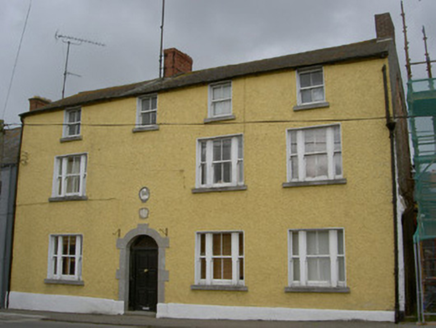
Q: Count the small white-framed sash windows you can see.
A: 4